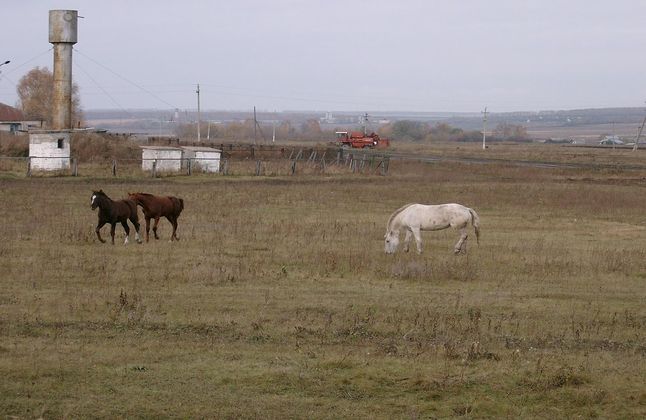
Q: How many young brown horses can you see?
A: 2